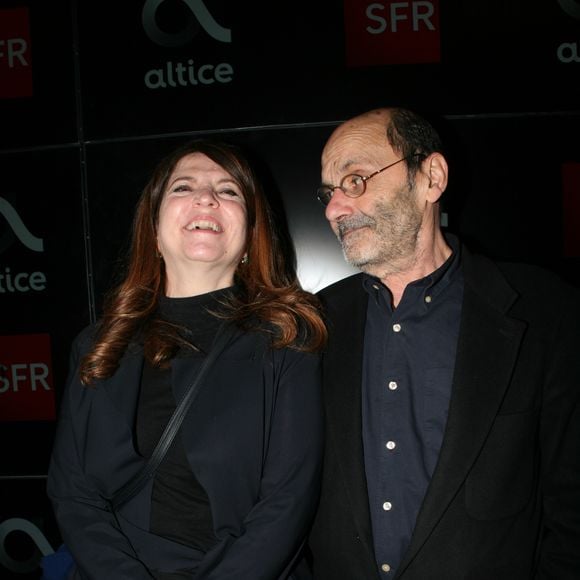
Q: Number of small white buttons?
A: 7